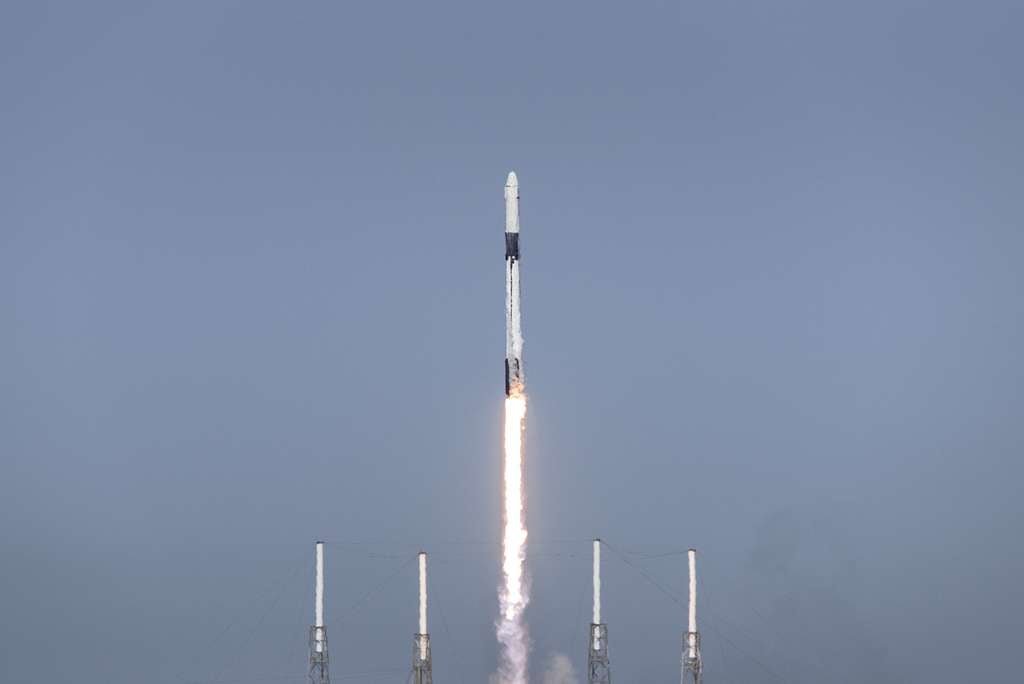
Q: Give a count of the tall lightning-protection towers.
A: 4